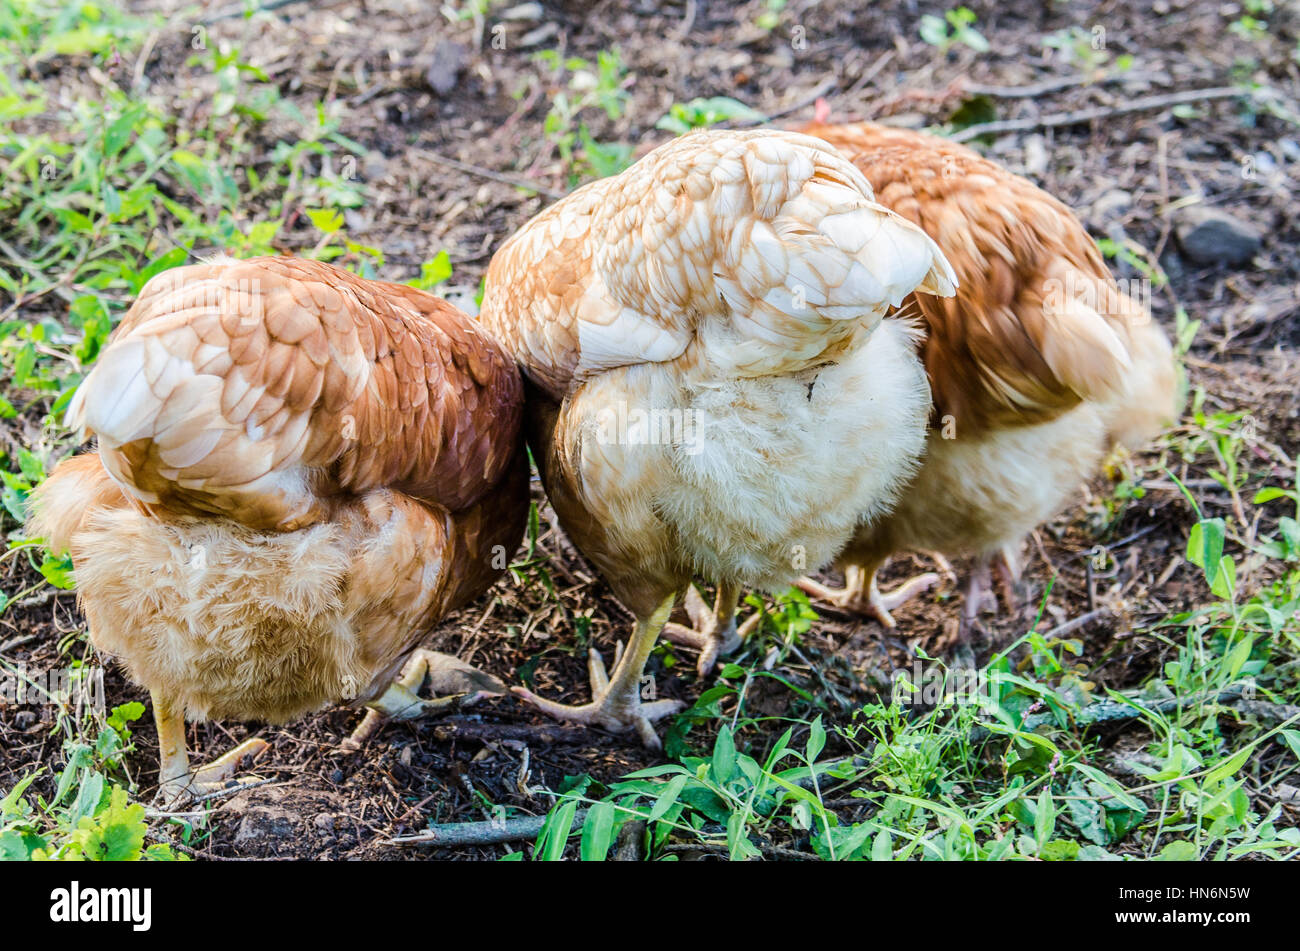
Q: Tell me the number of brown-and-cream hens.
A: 3